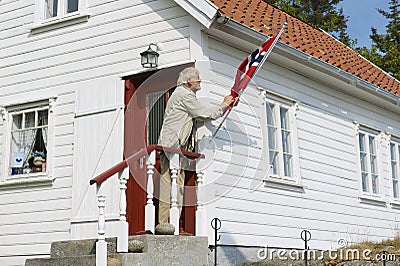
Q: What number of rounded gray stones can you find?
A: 2